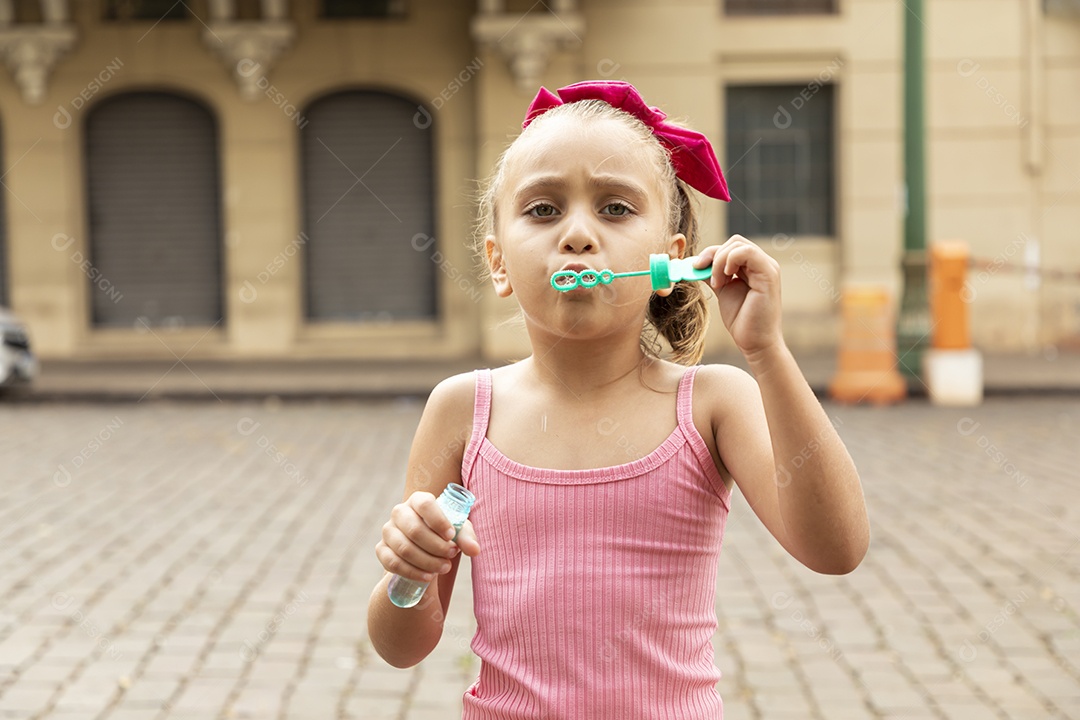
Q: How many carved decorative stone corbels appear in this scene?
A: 3